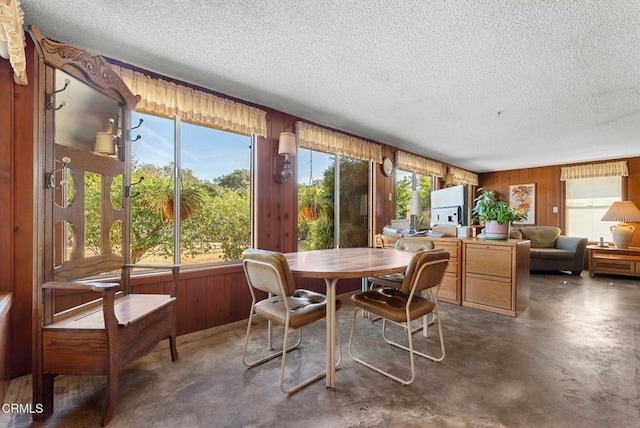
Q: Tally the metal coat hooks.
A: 4